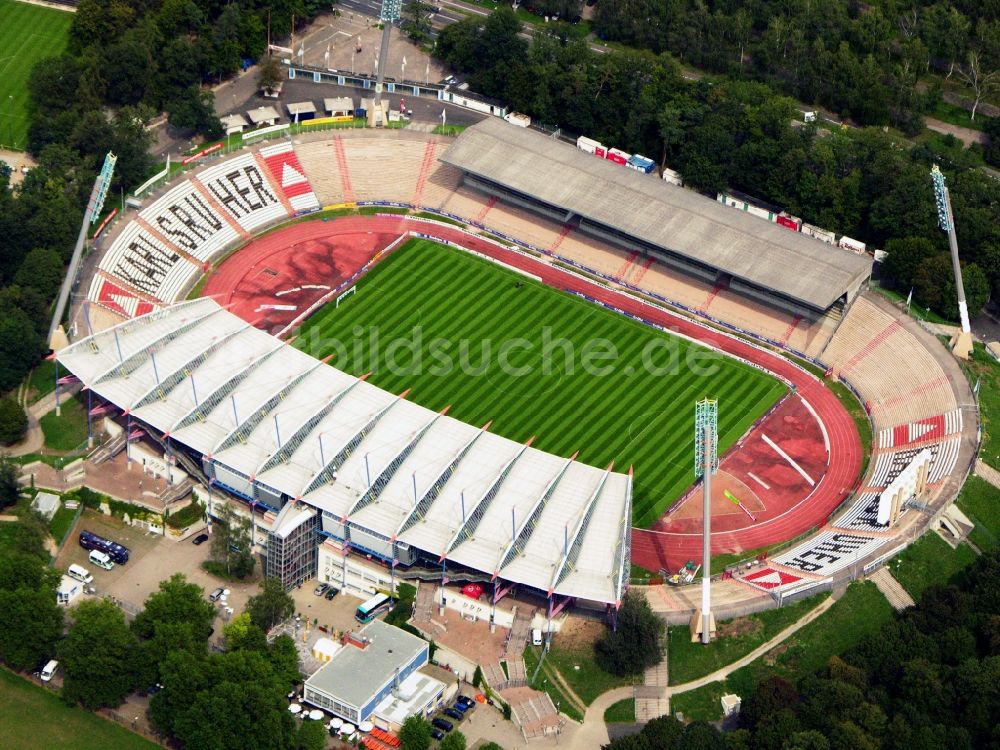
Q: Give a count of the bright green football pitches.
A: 2